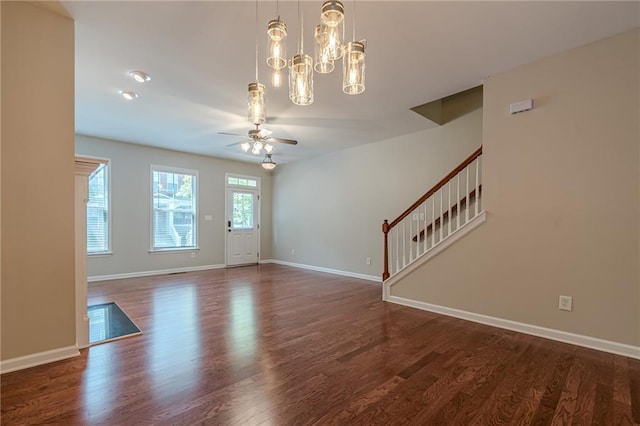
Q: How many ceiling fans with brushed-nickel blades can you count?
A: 1